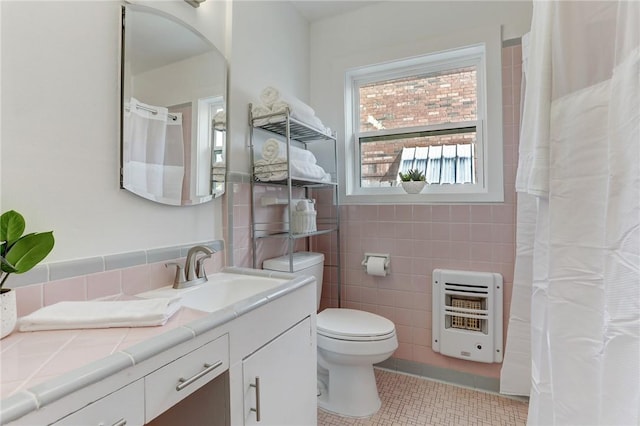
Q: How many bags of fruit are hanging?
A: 0